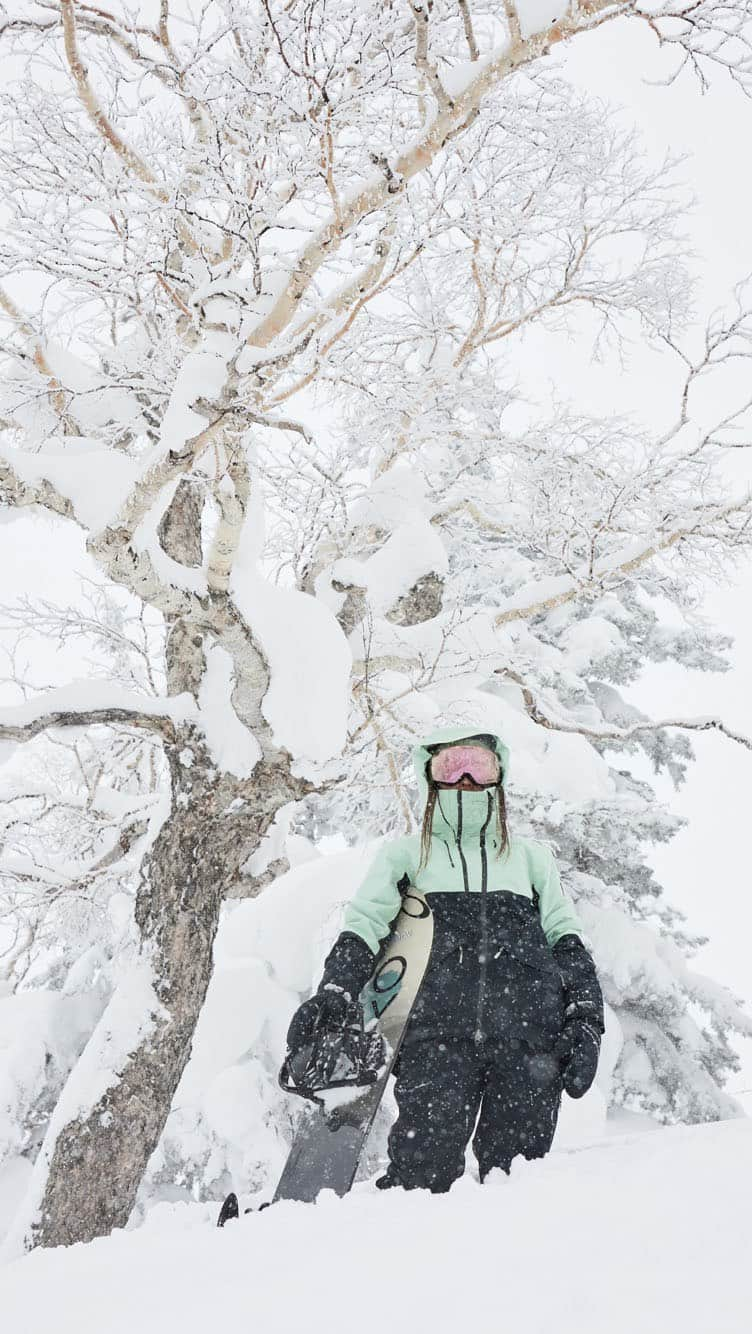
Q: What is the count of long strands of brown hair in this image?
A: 2